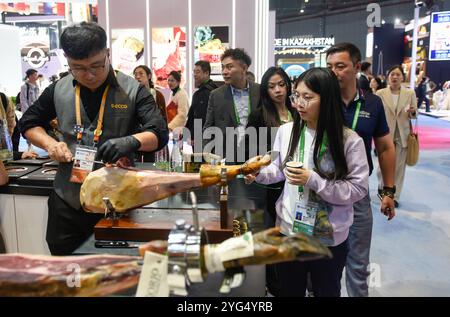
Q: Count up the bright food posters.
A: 3